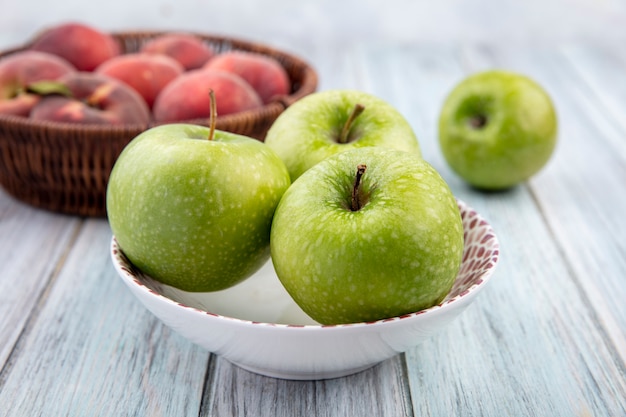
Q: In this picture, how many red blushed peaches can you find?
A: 7